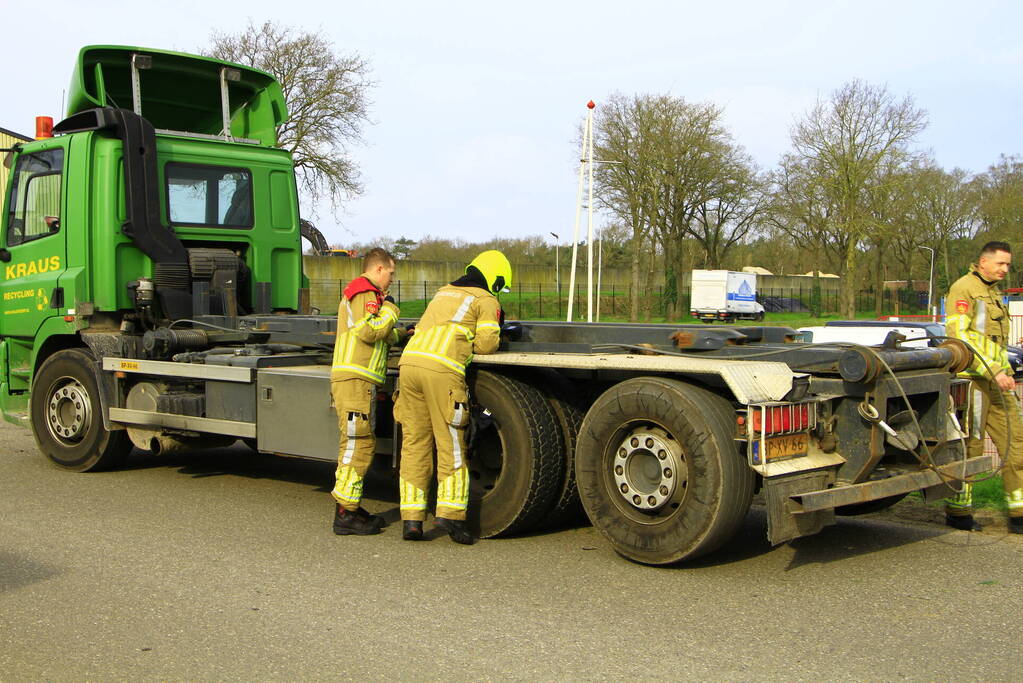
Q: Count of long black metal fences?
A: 1